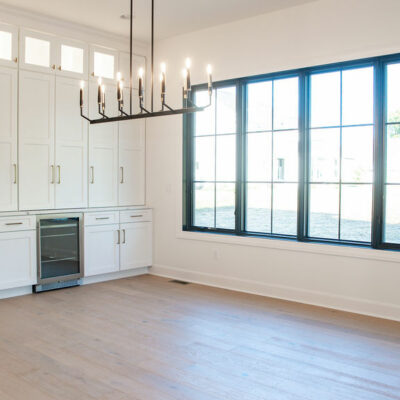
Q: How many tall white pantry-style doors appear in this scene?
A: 5